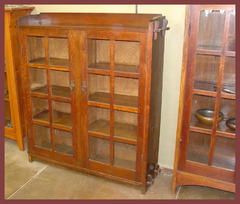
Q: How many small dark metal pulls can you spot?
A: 2